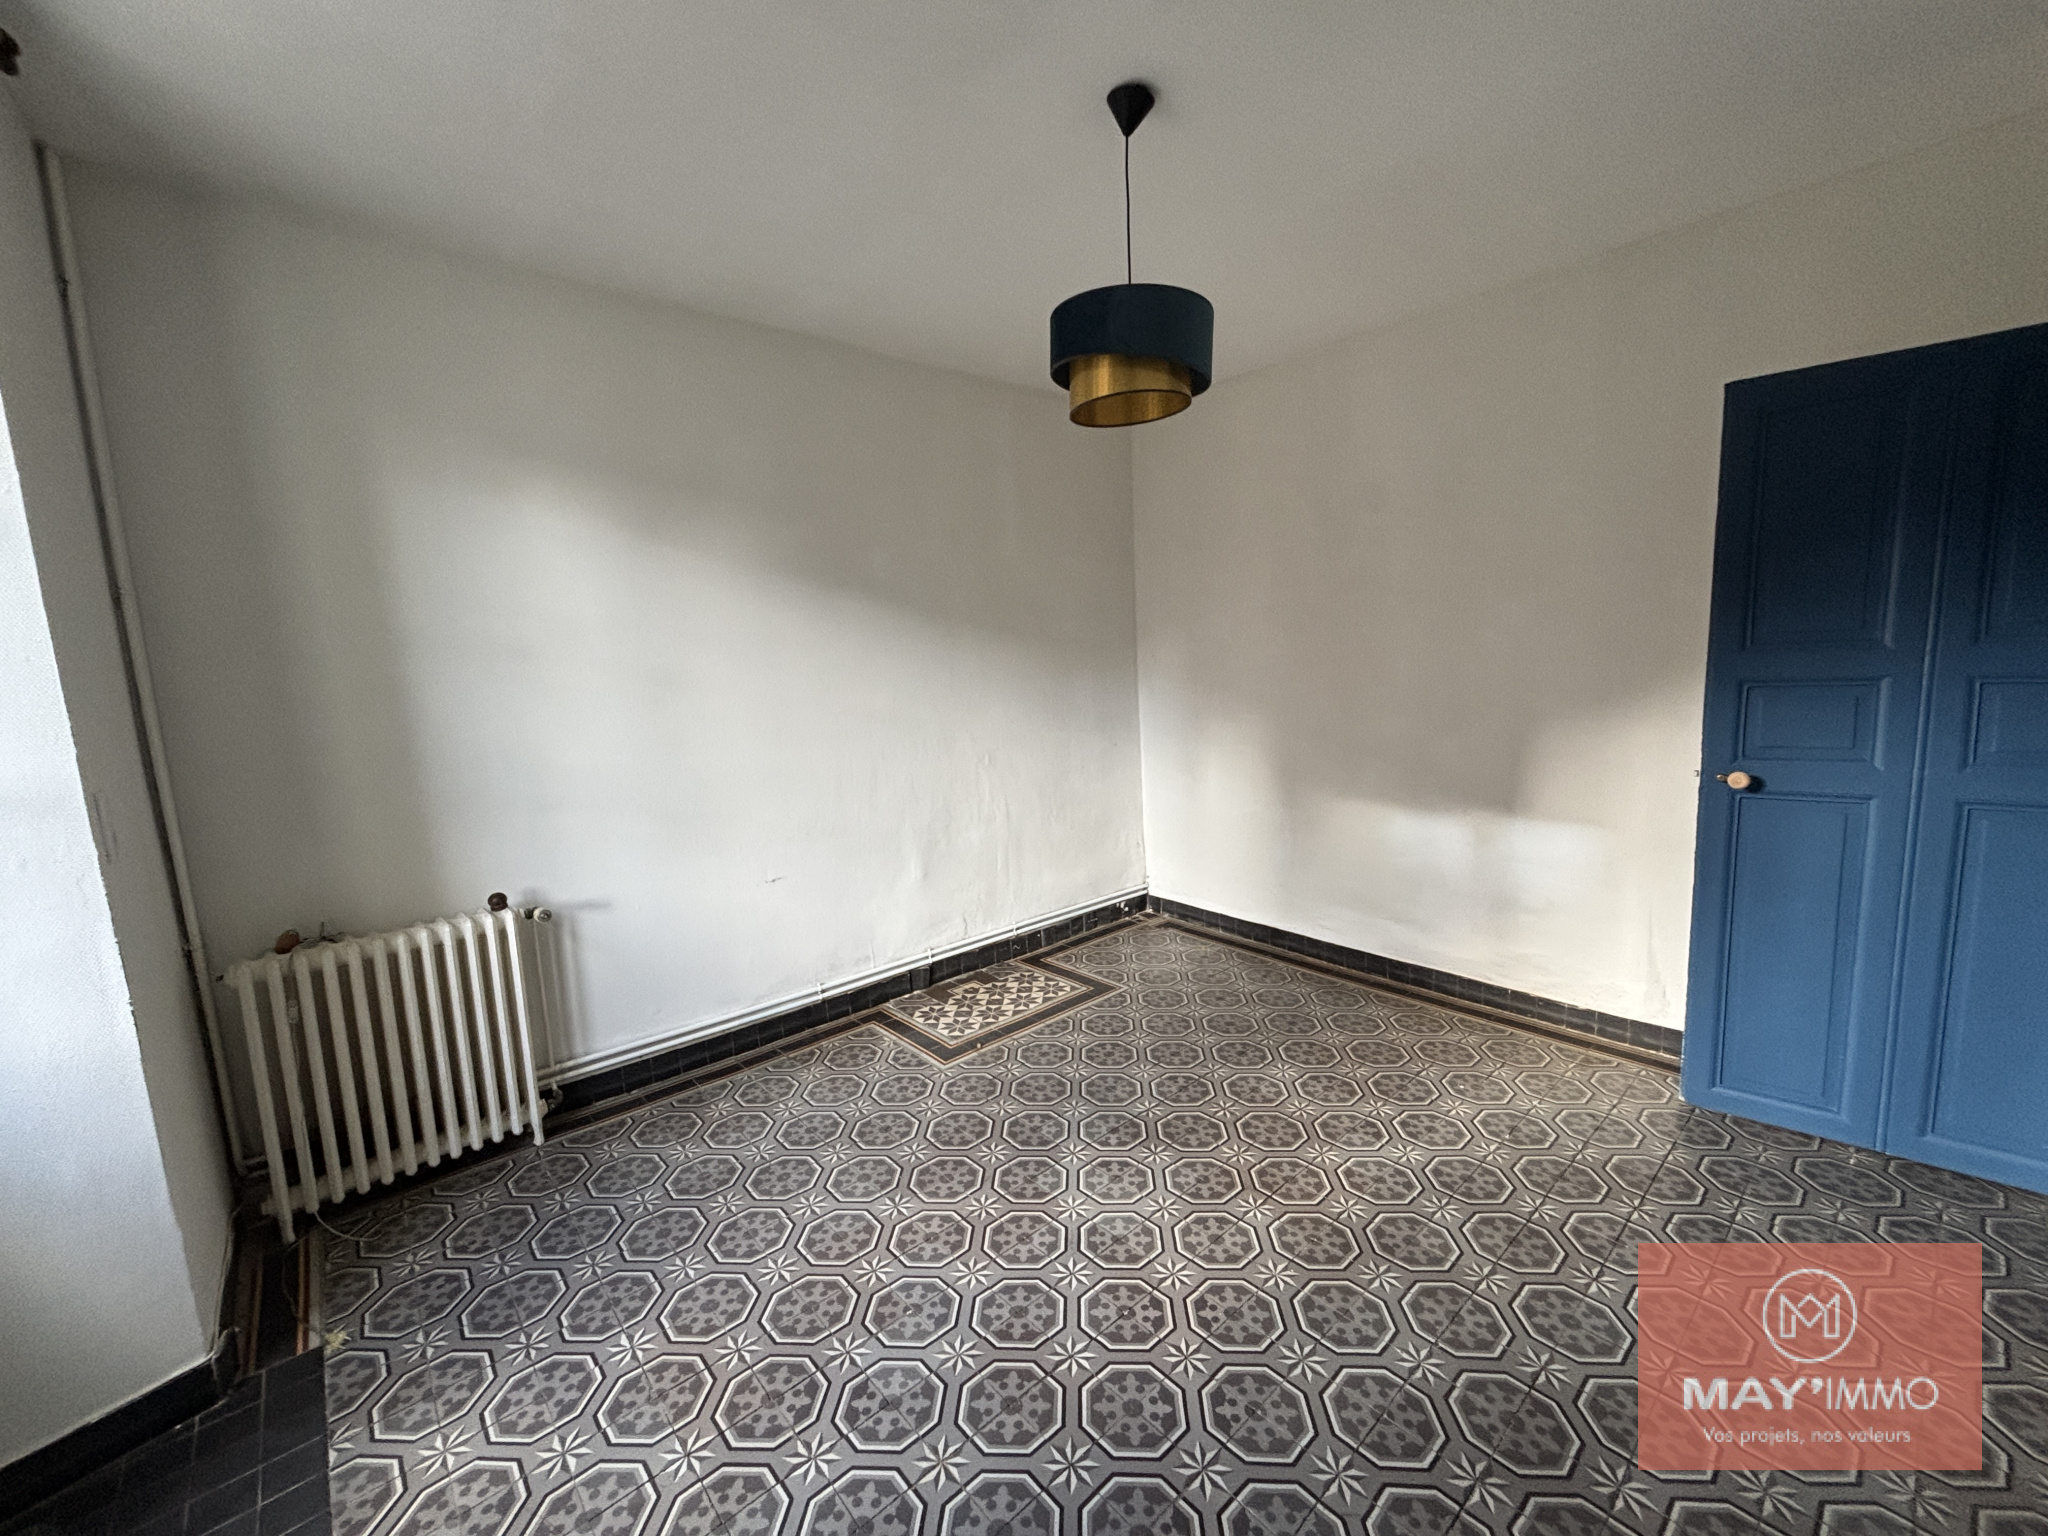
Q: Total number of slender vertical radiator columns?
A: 12